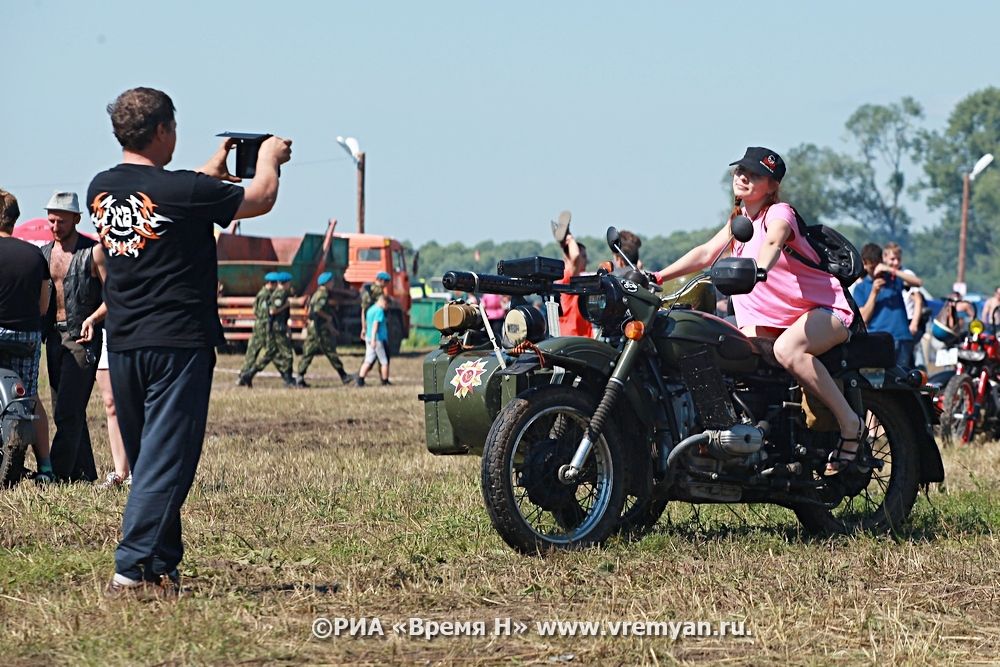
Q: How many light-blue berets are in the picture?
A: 4